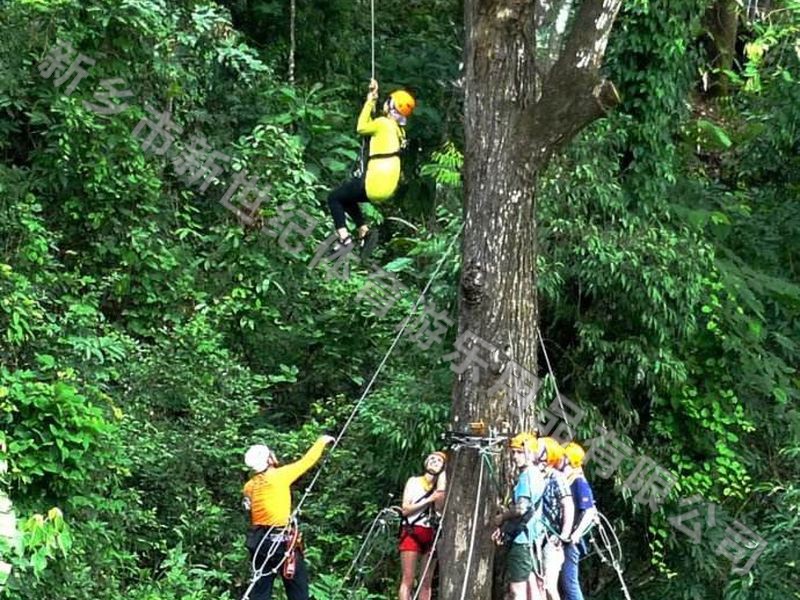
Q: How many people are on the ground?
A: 5